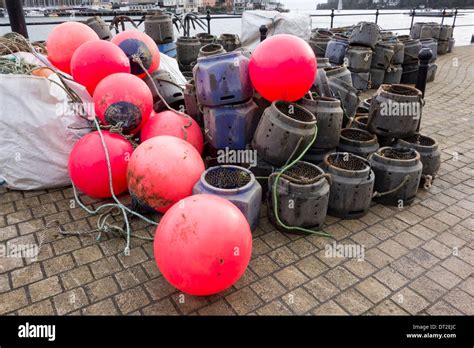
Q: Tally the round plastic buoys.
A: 9